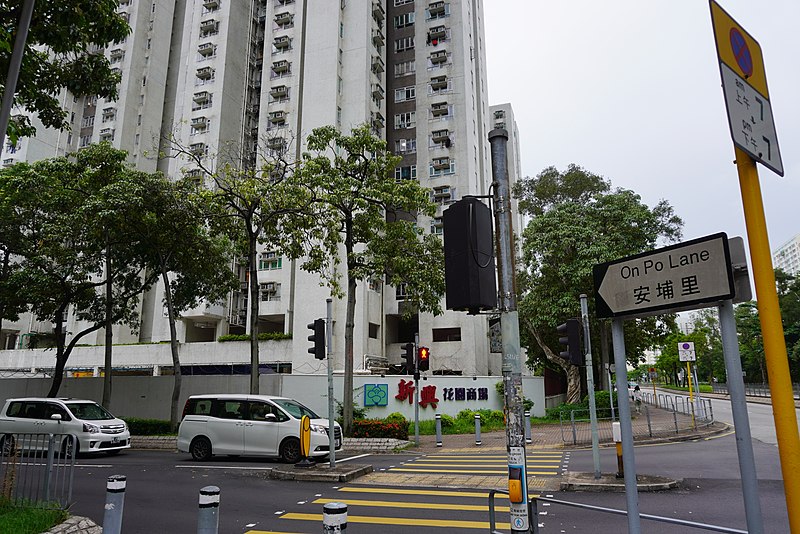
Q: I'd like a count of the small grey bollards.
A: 6